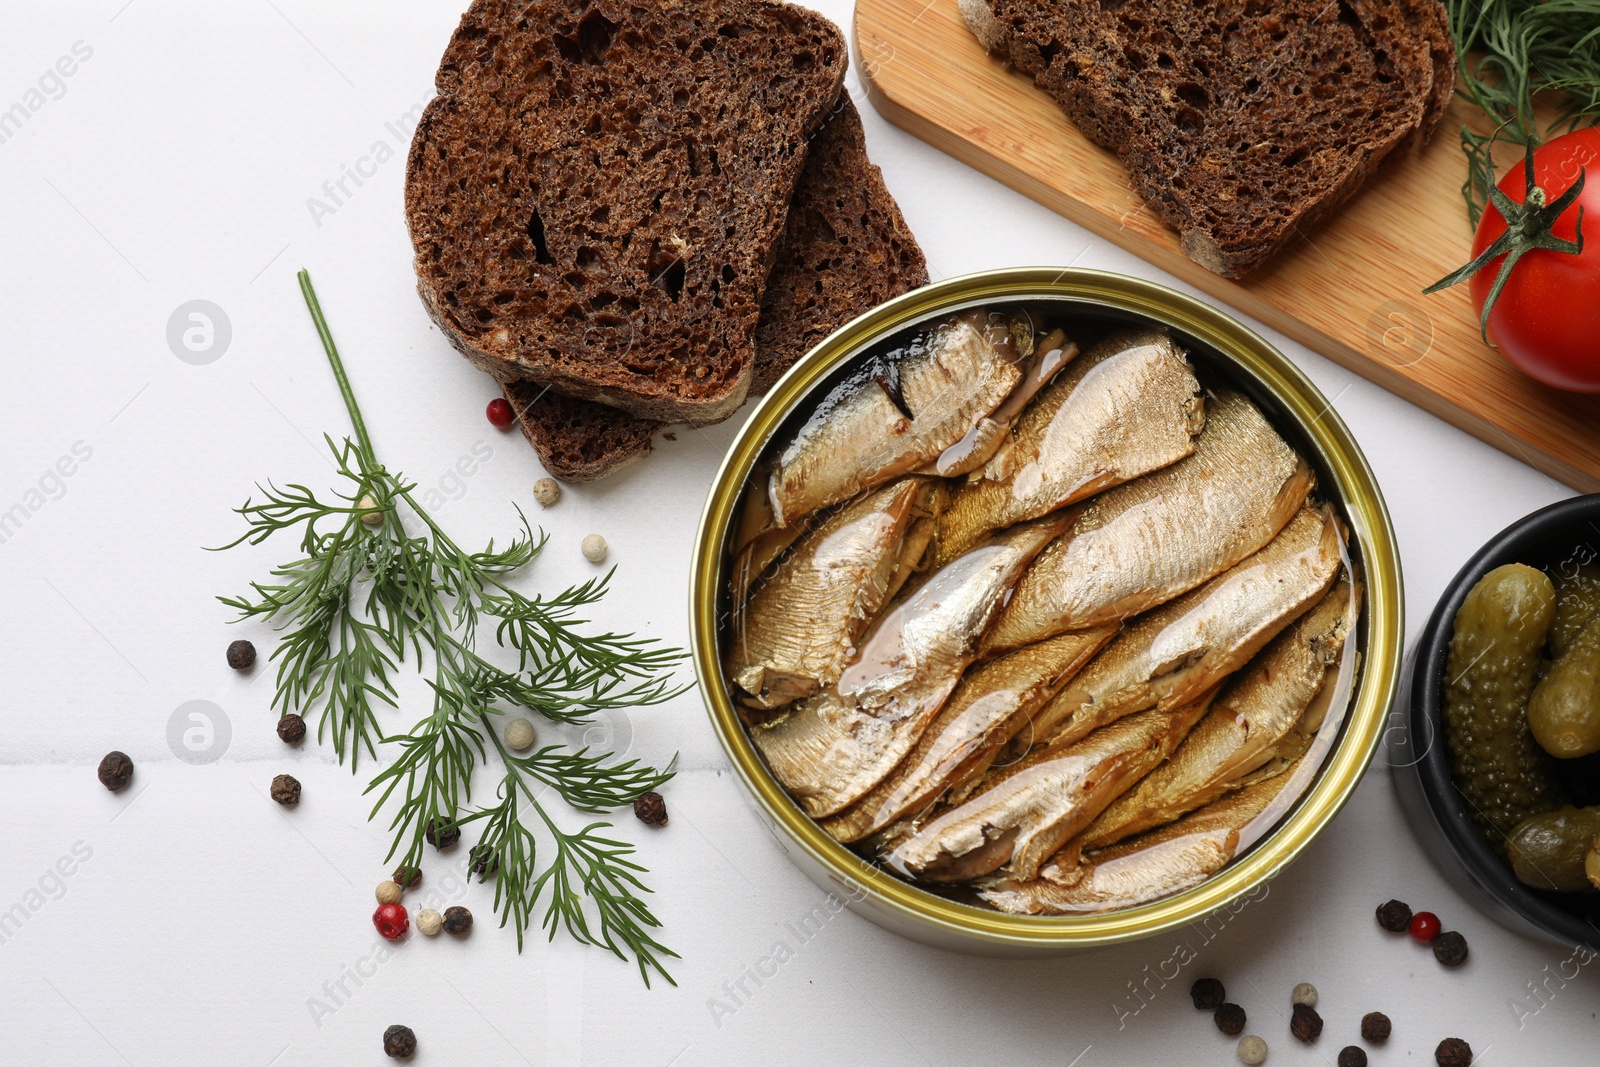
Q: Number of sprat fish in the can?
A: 10